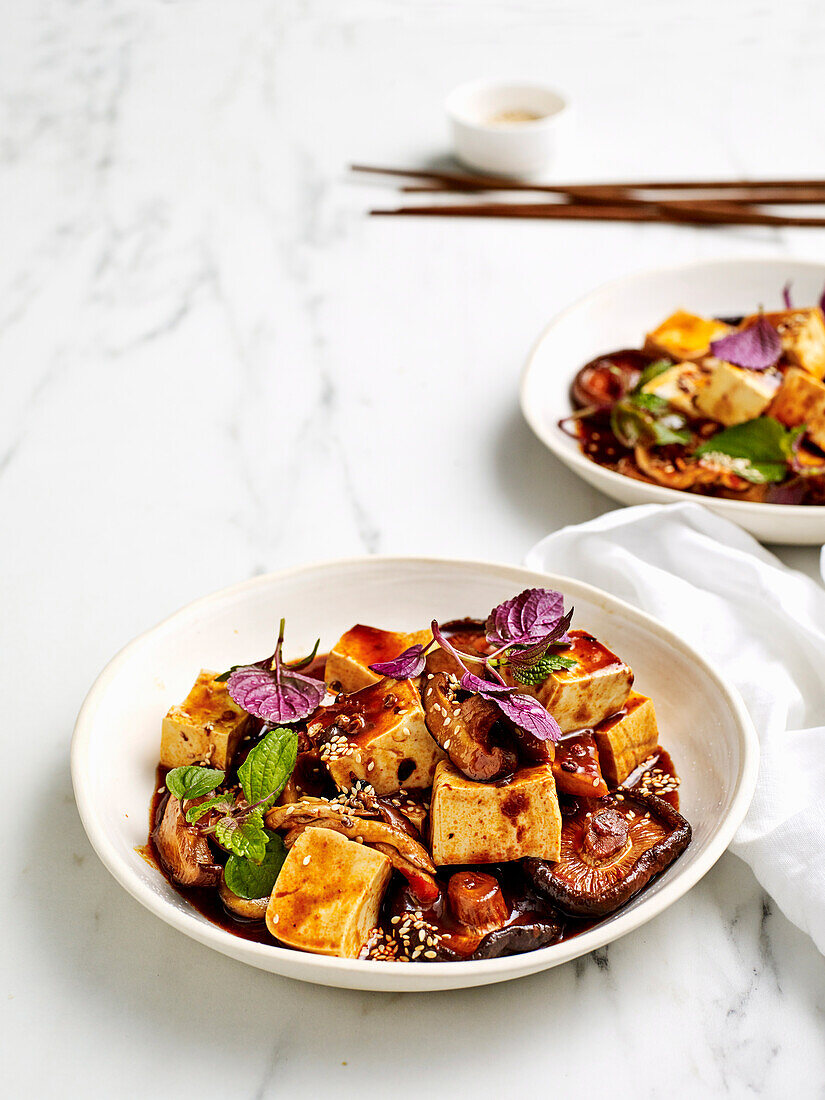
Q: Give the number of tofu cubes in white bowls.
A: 12